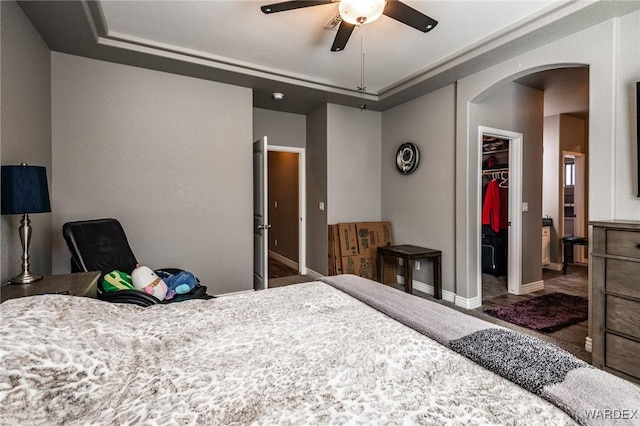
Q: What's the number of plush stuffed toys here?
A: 3